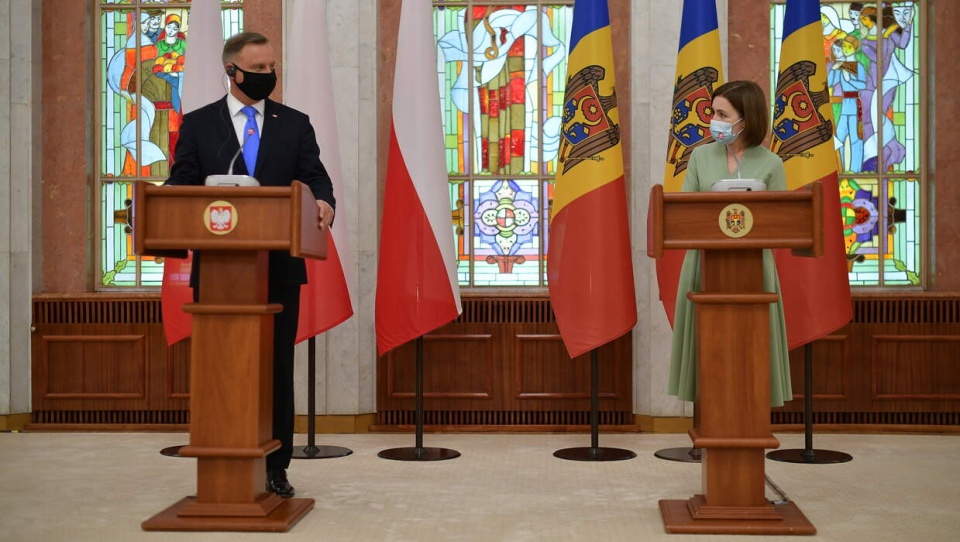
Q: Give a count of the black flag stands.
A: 6